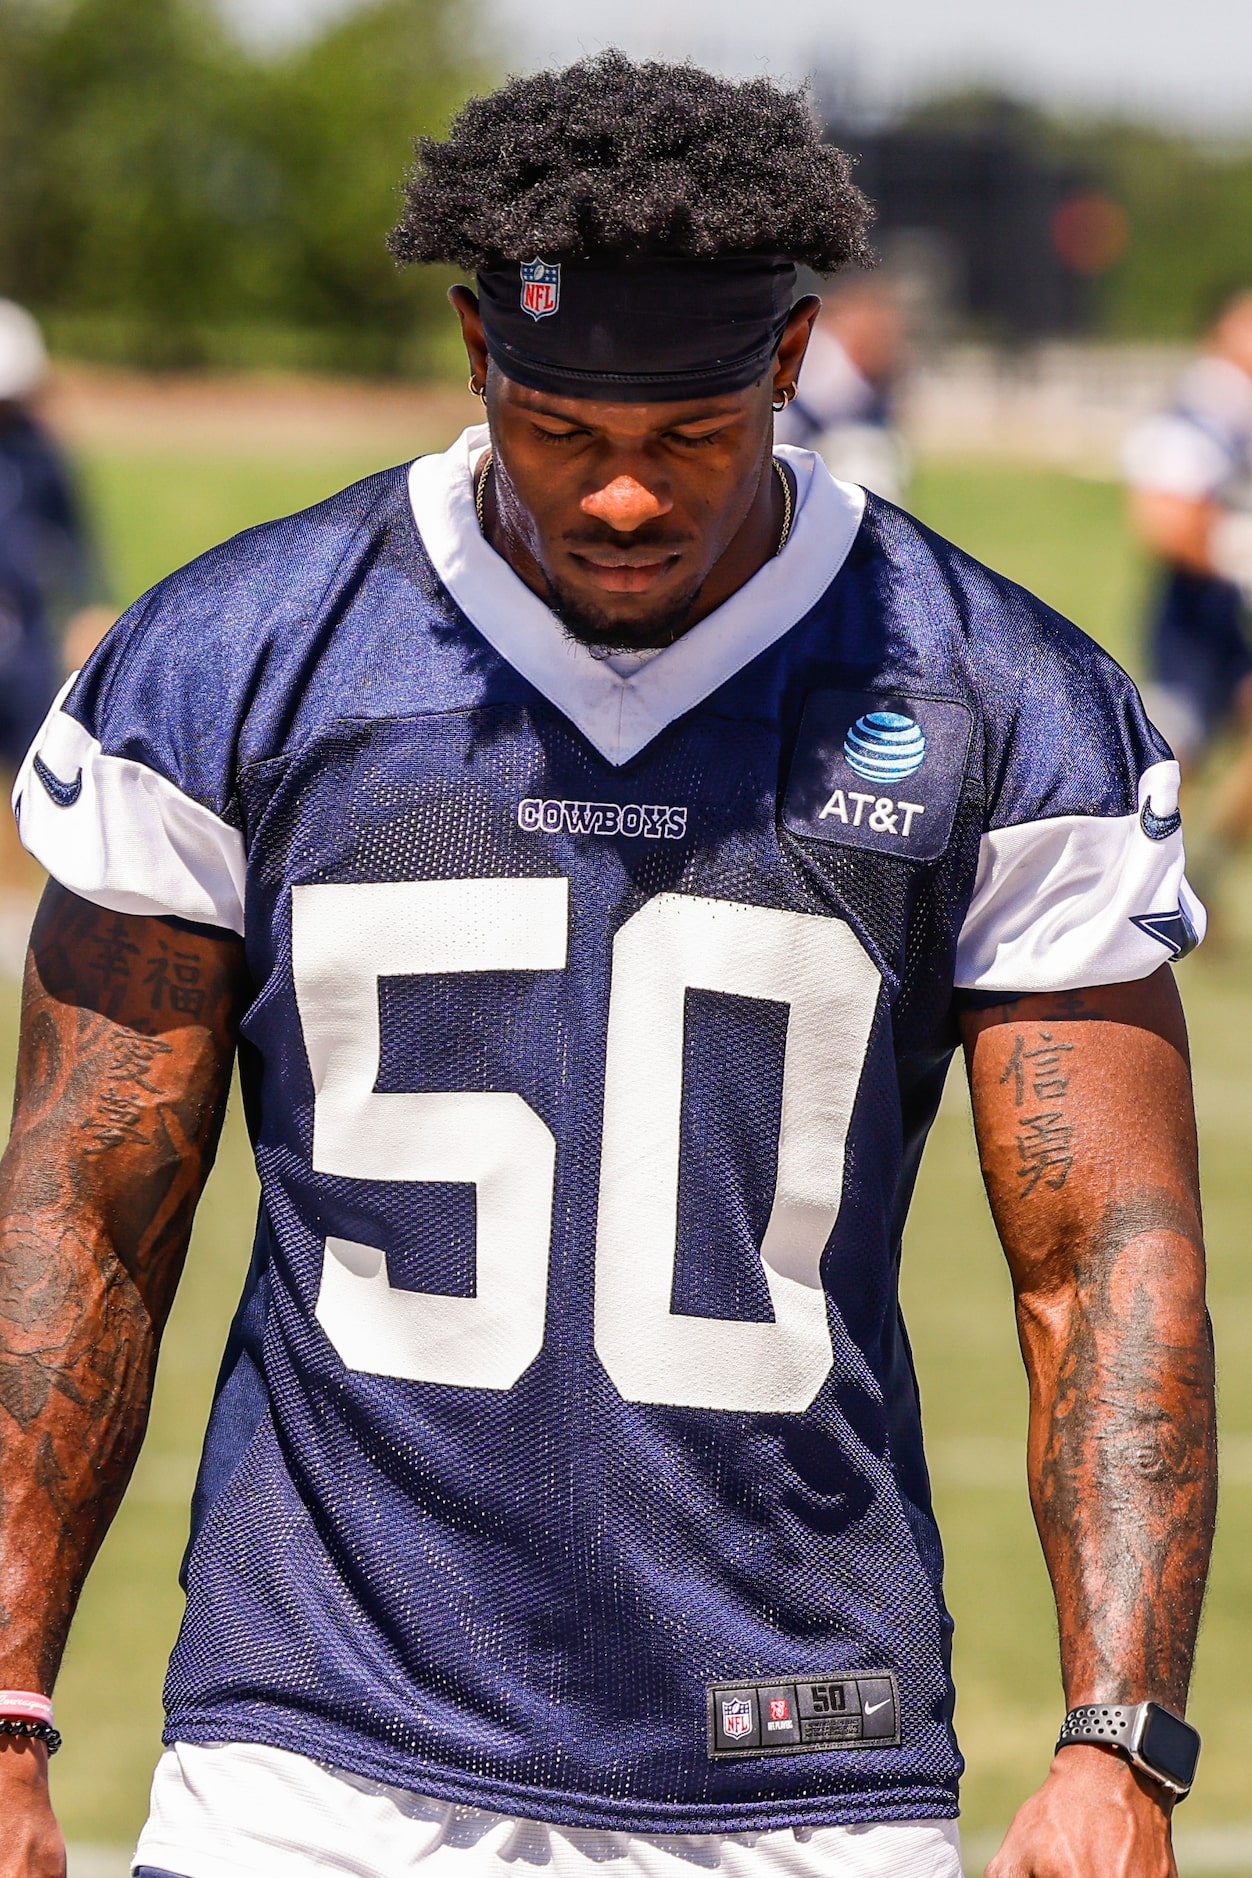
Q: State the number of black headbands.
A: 1